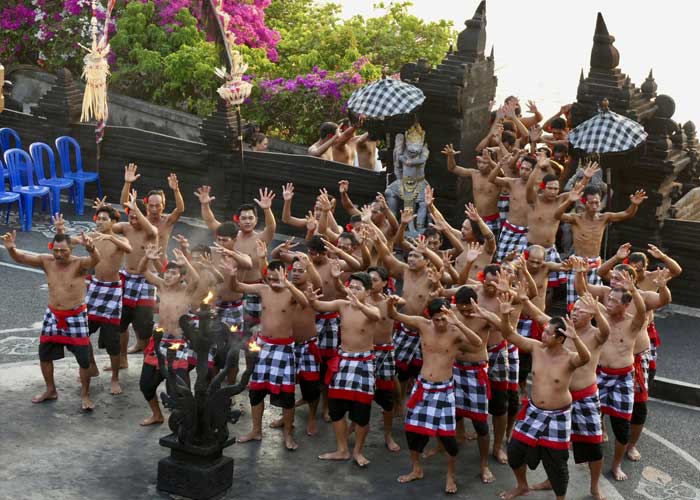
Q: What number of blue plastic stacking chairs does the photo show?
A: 5